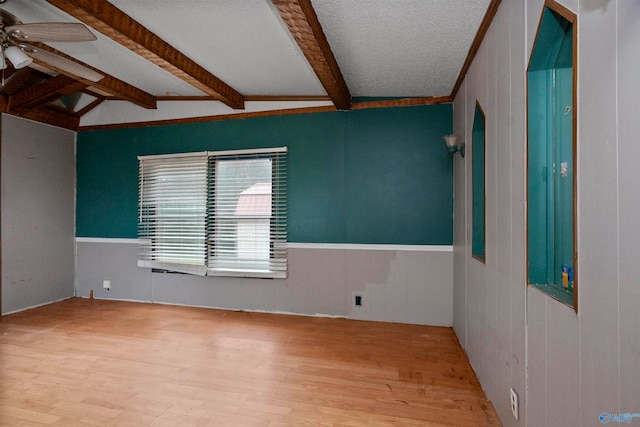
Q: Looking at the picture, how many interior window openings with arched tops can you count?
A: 2